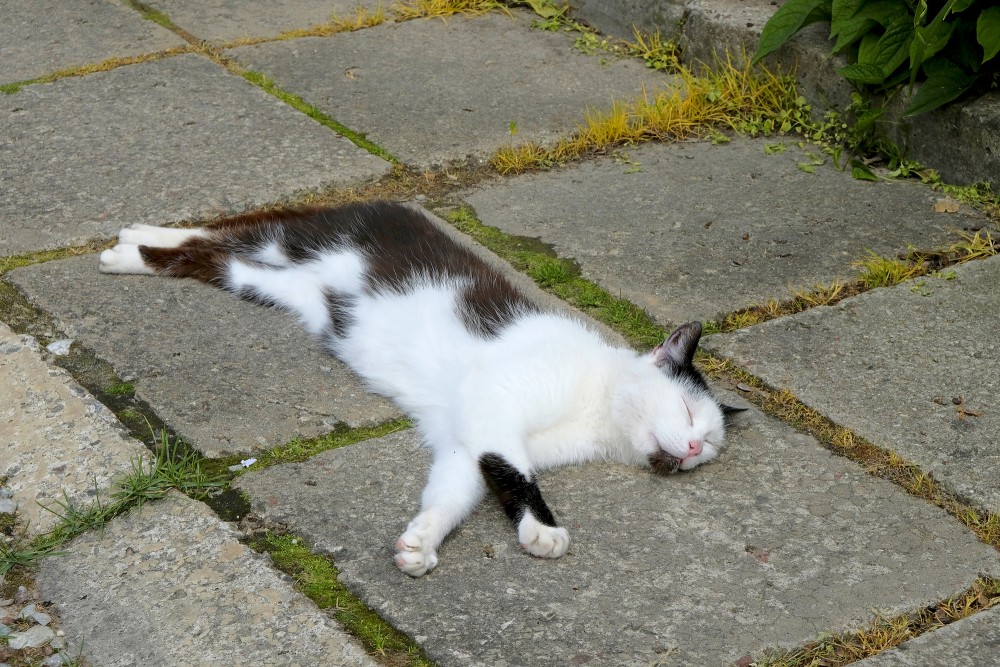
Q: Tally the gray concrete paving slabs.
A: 11